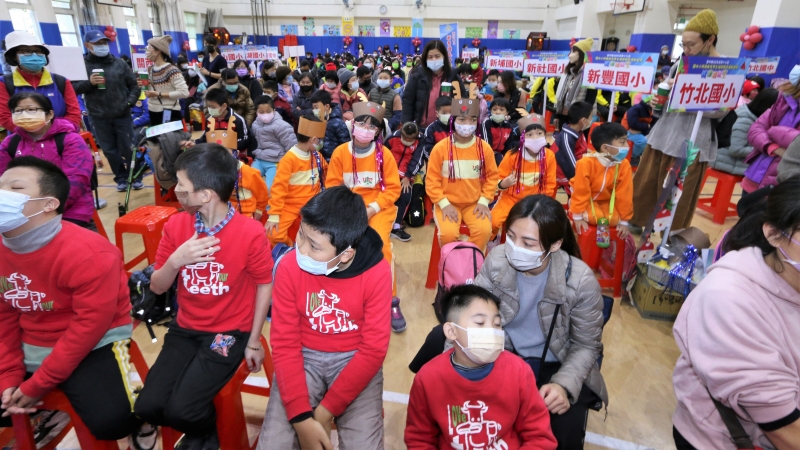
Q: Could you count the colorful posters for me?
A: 11